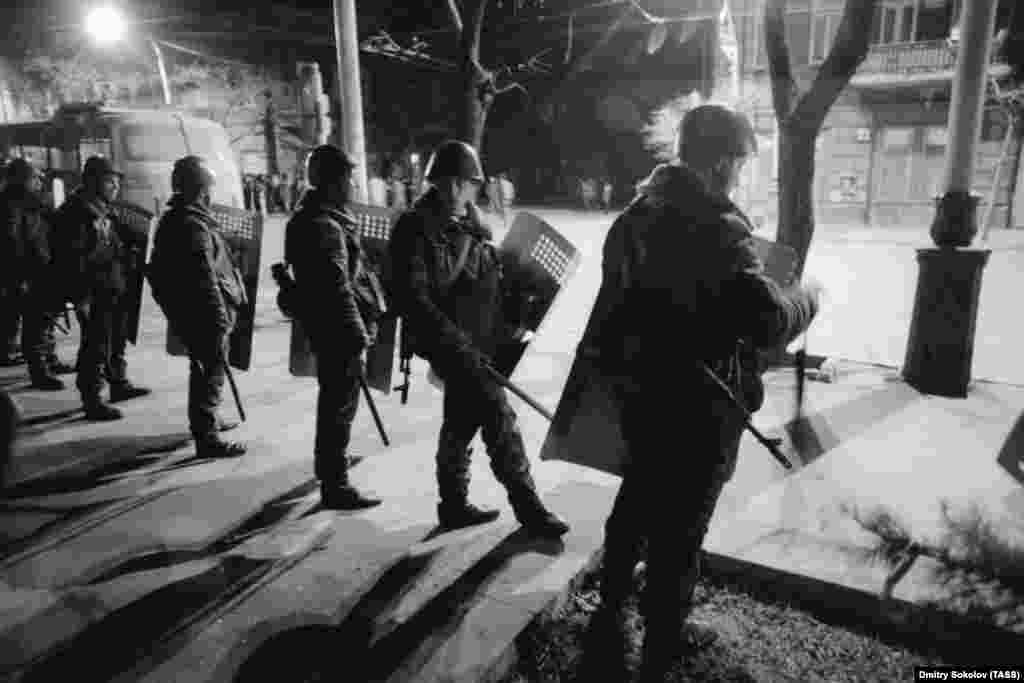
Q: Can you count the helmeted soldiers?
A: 6